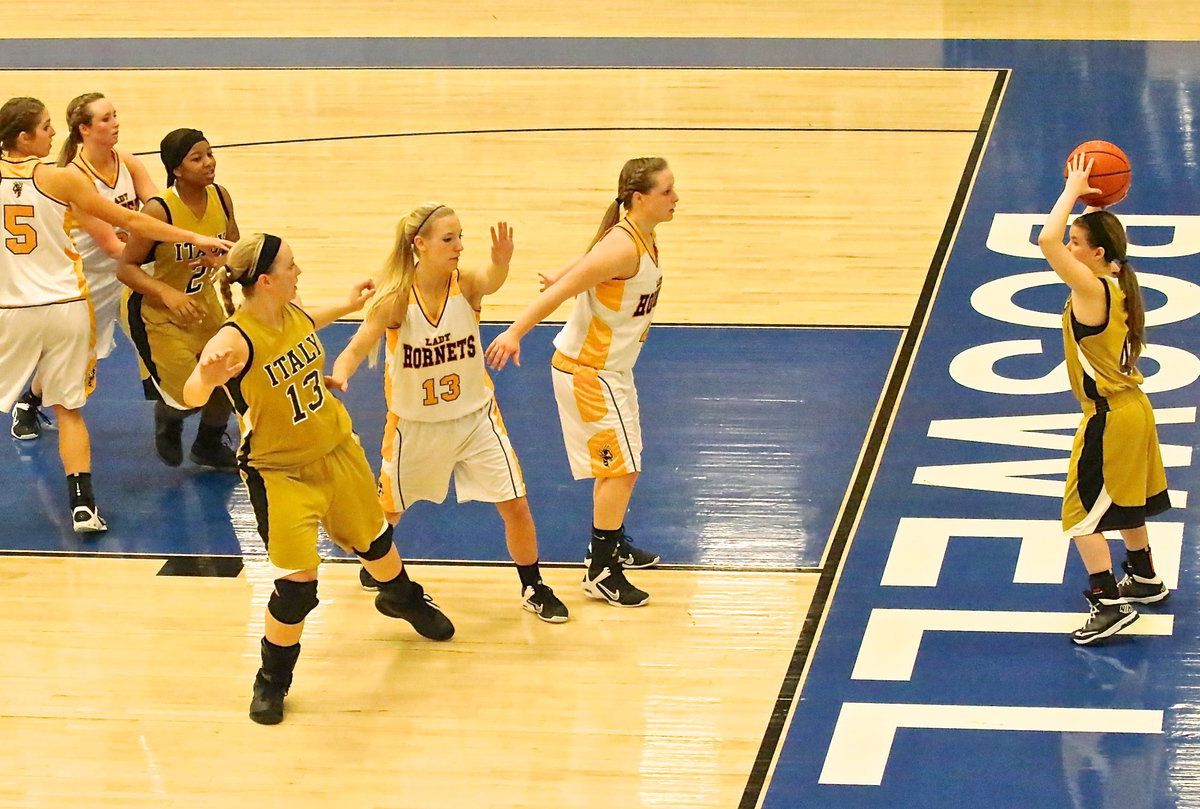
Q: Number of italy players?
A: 3